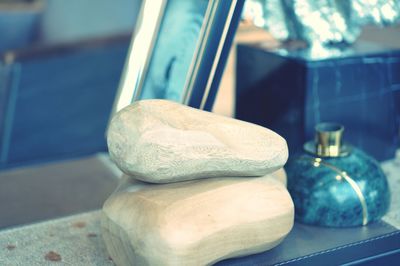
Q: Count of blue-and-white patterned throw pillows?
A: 0